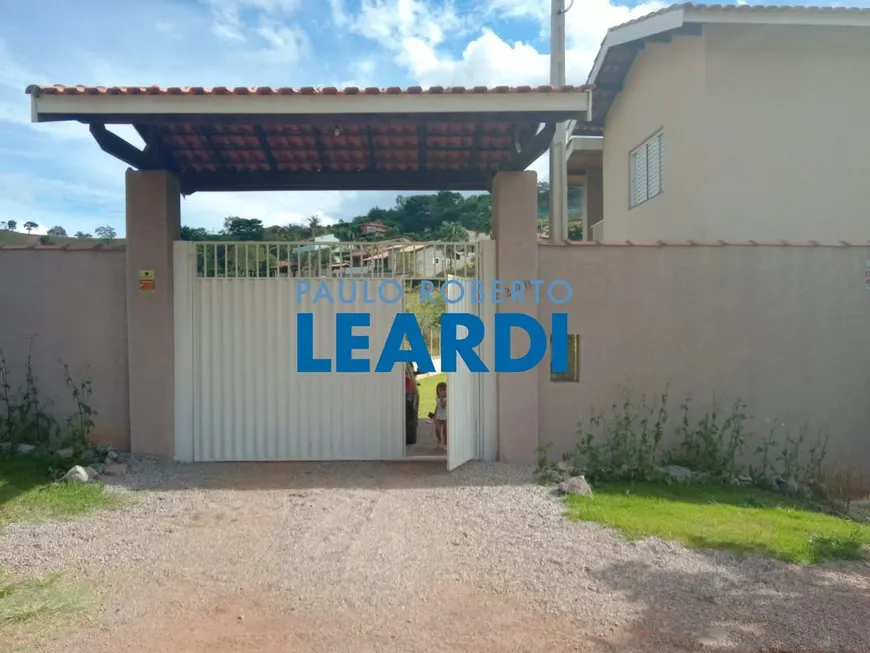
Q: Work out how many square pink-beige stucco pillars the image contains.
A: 2